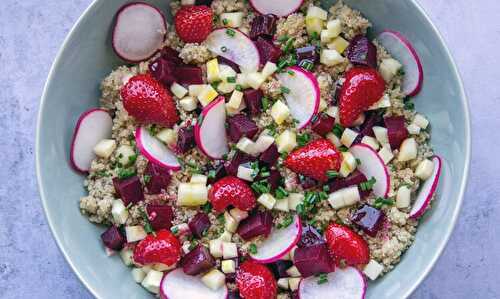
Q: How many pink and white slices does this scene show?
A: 13